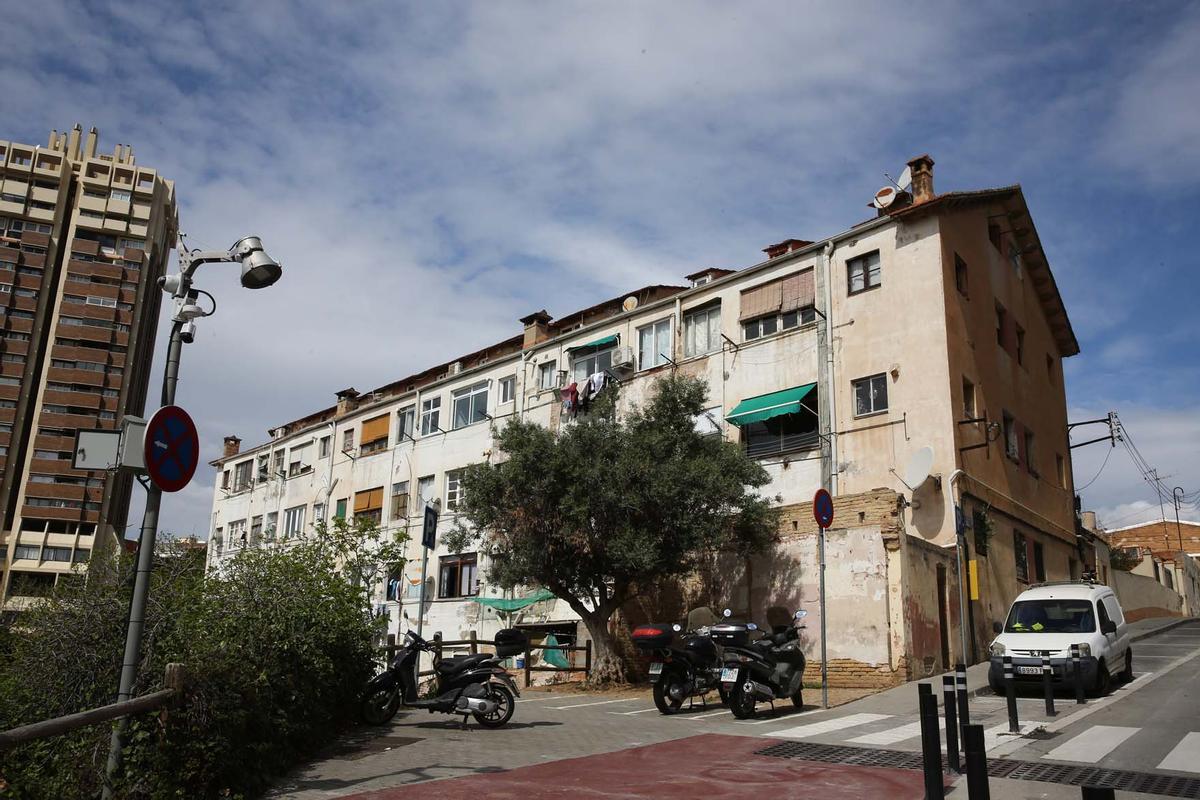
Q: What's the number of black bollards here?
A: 9